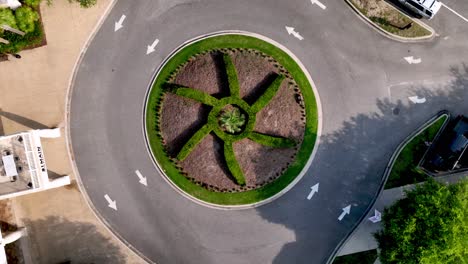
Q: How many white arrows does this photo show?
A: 10